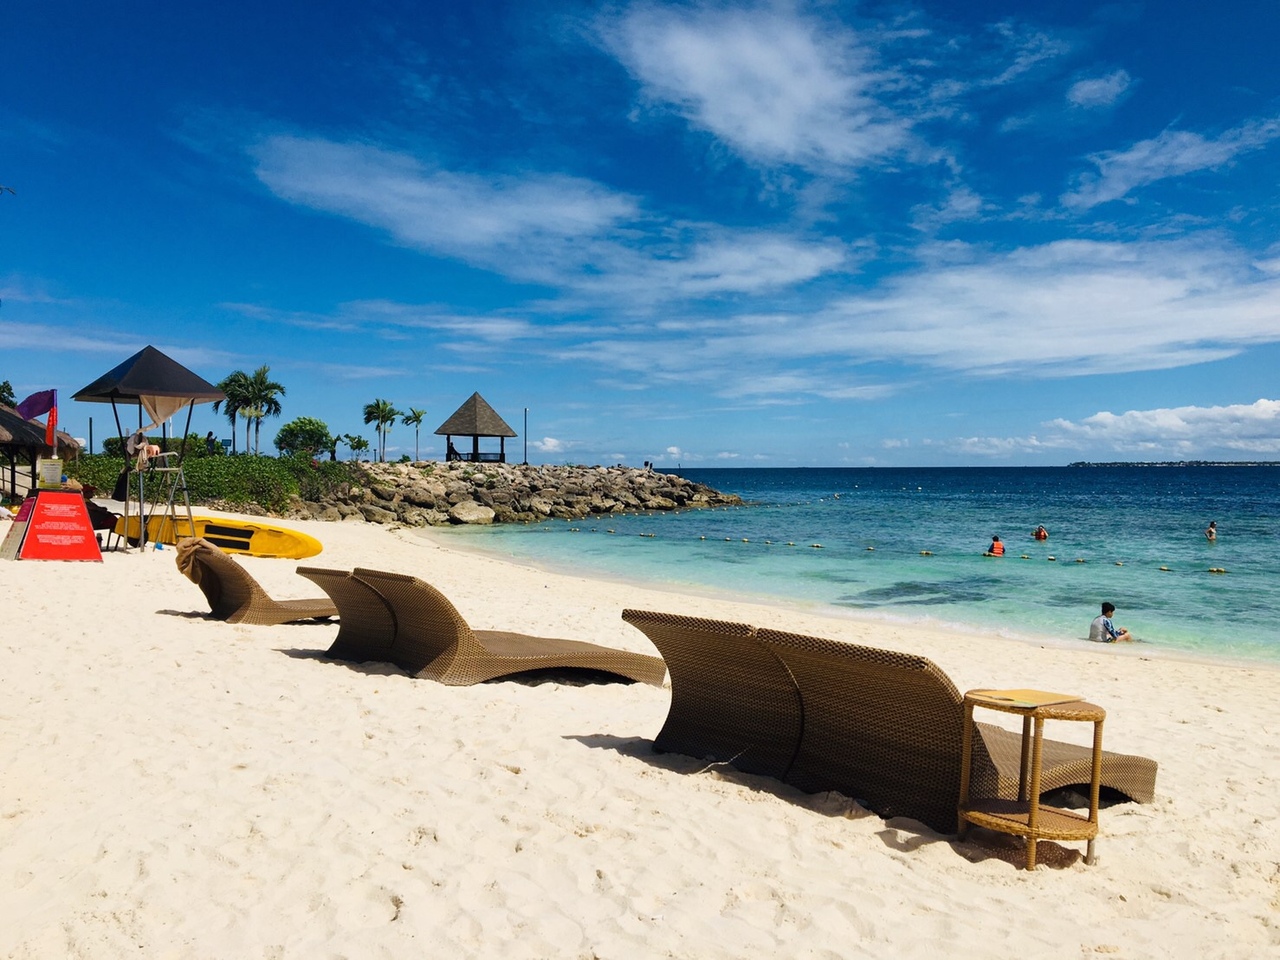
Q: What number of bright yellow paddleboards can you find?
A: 1